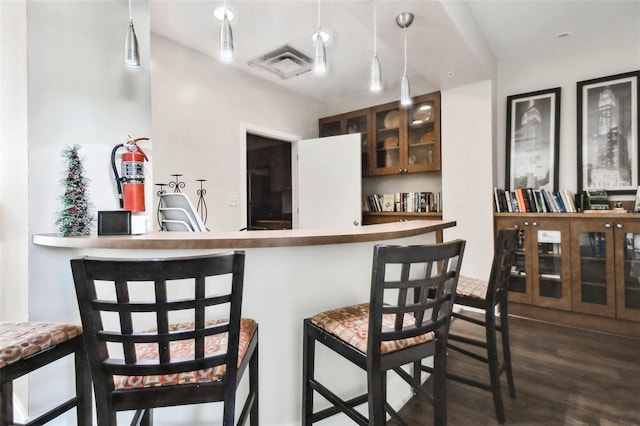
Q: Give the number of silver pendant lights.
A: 5